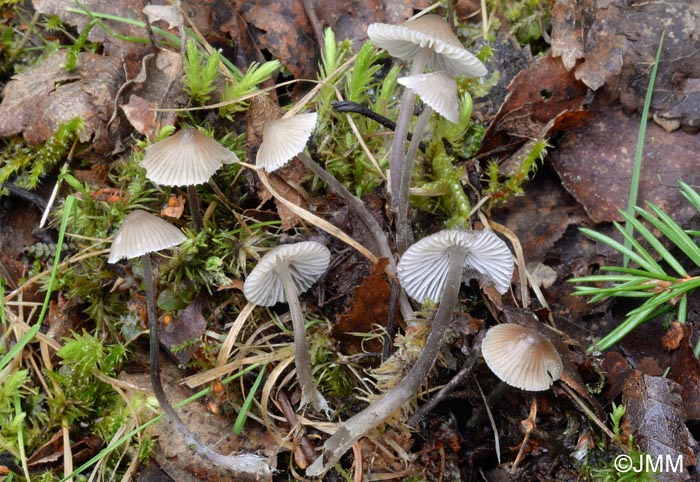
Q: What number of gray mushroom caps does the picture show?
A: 8